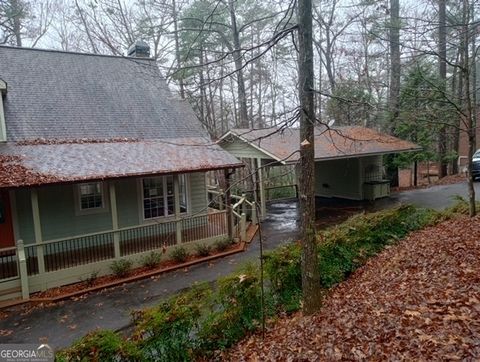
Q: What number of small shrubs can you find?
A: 6